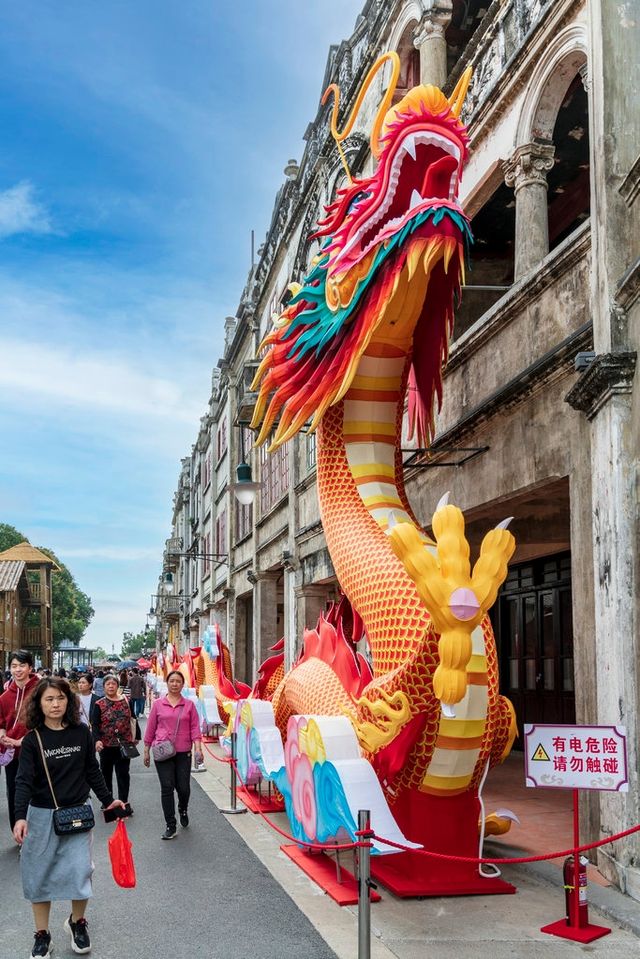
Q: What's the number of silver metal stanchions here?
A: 3